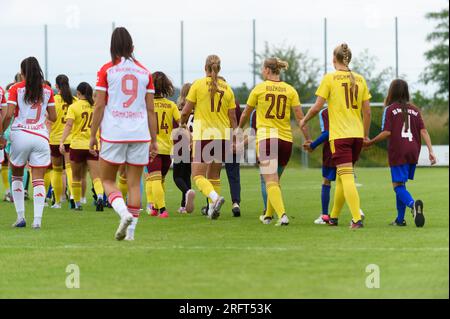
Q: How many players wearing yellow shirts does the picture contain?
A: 6